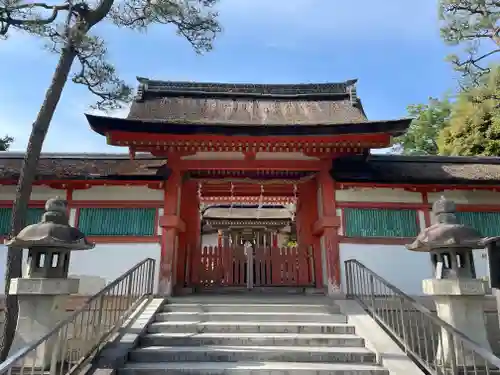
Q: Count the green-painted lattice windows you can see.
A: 4